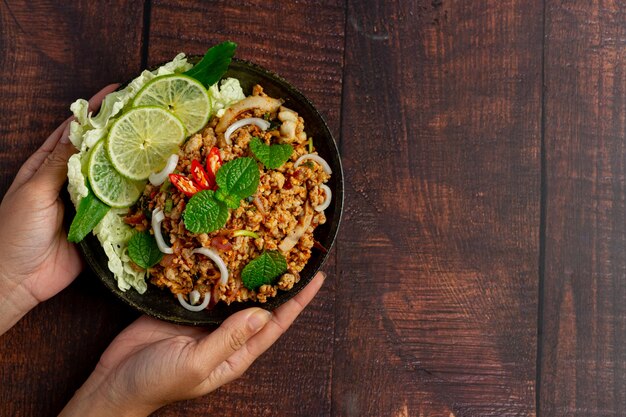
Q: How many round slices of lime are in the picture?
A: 3